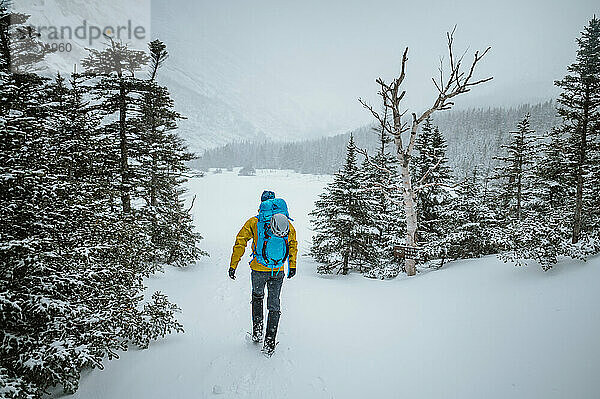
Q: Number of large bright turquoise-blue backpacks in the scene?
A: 1